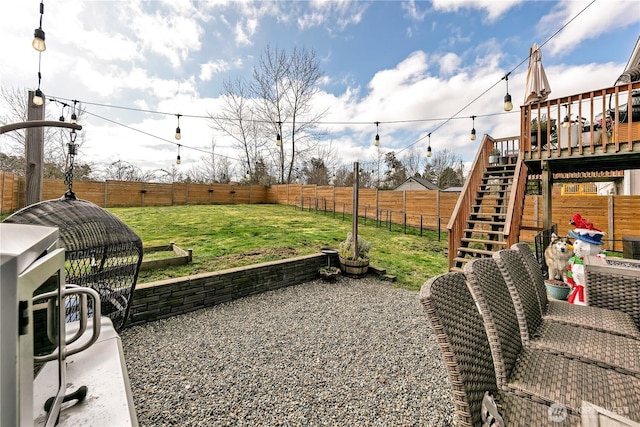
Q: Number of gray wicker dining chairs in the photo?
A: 4